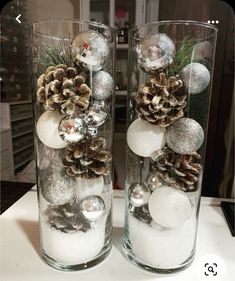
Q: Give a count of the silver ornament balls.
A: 11